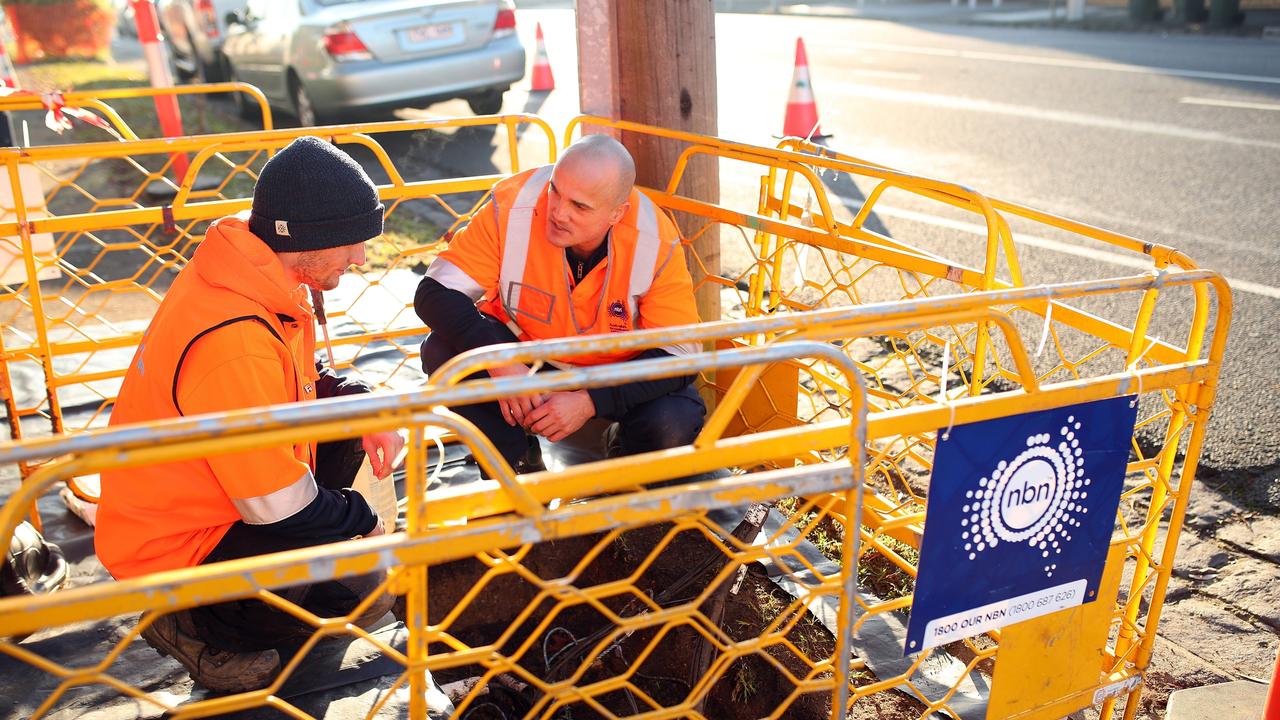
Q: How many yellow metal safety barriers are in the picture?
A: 6